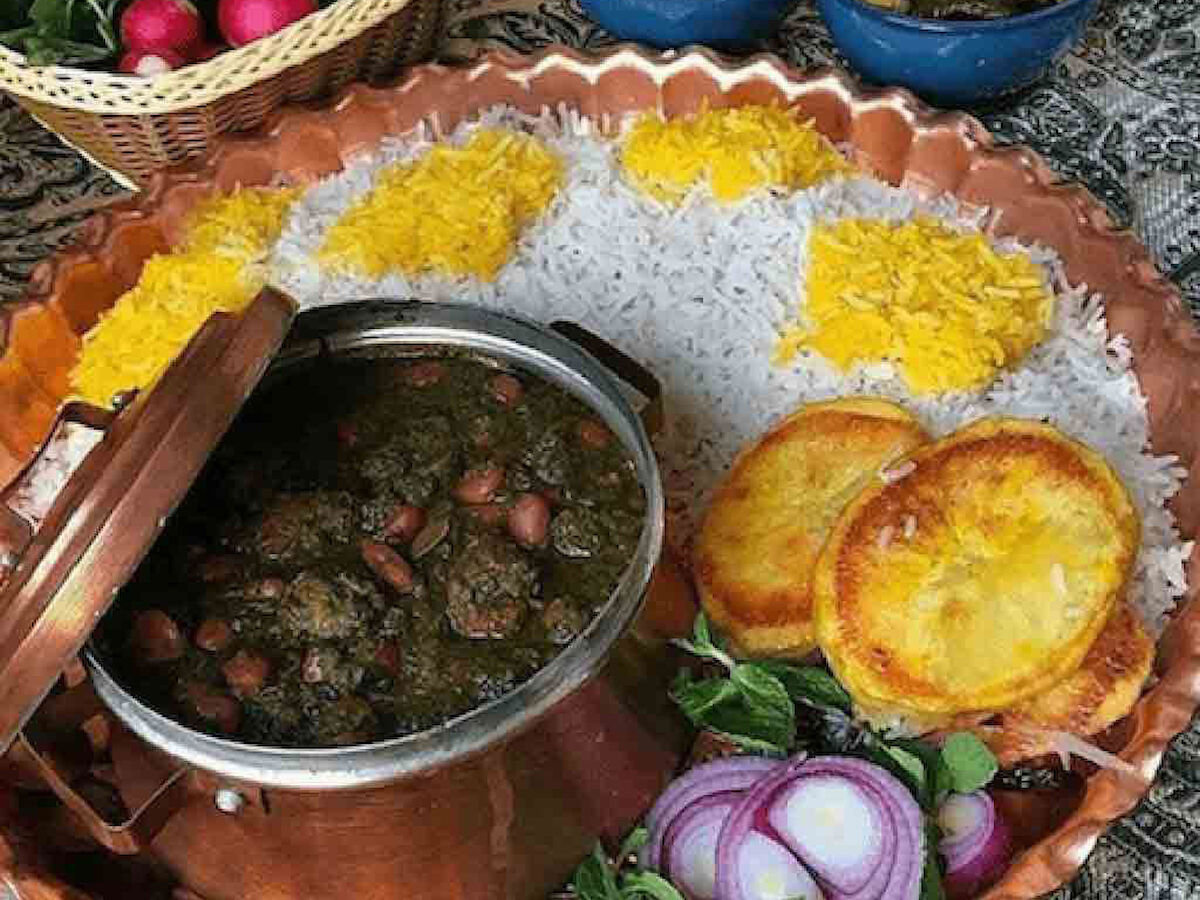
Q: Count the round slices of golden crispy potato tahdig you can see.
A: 3